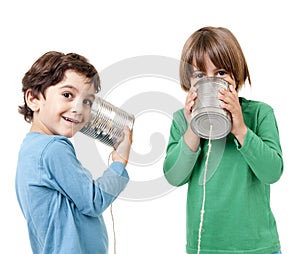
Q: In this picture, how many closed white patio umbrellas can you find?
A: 0